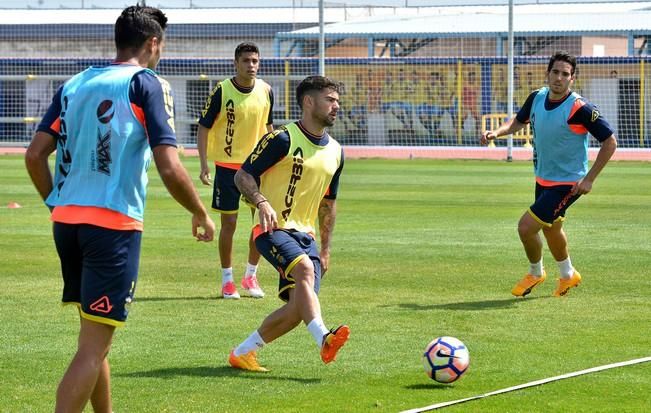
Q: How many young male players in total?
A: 4